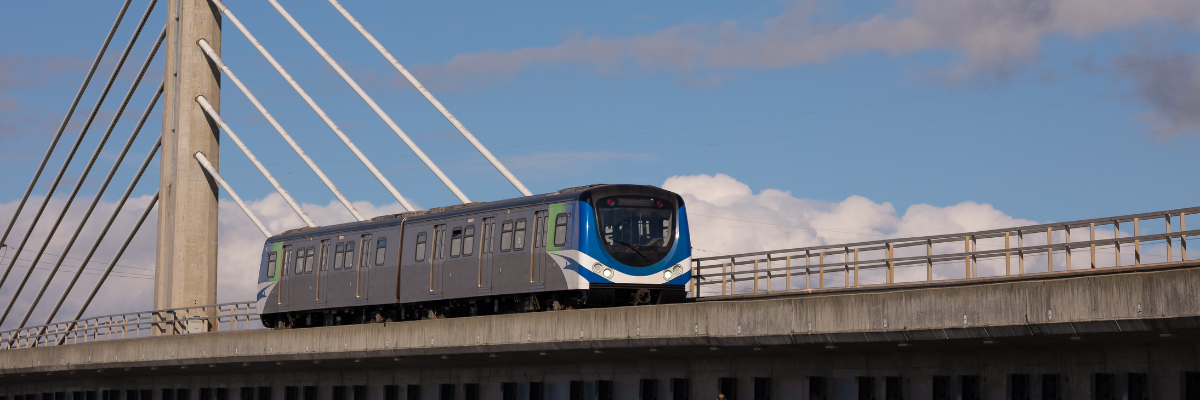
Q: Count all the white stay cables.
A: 6